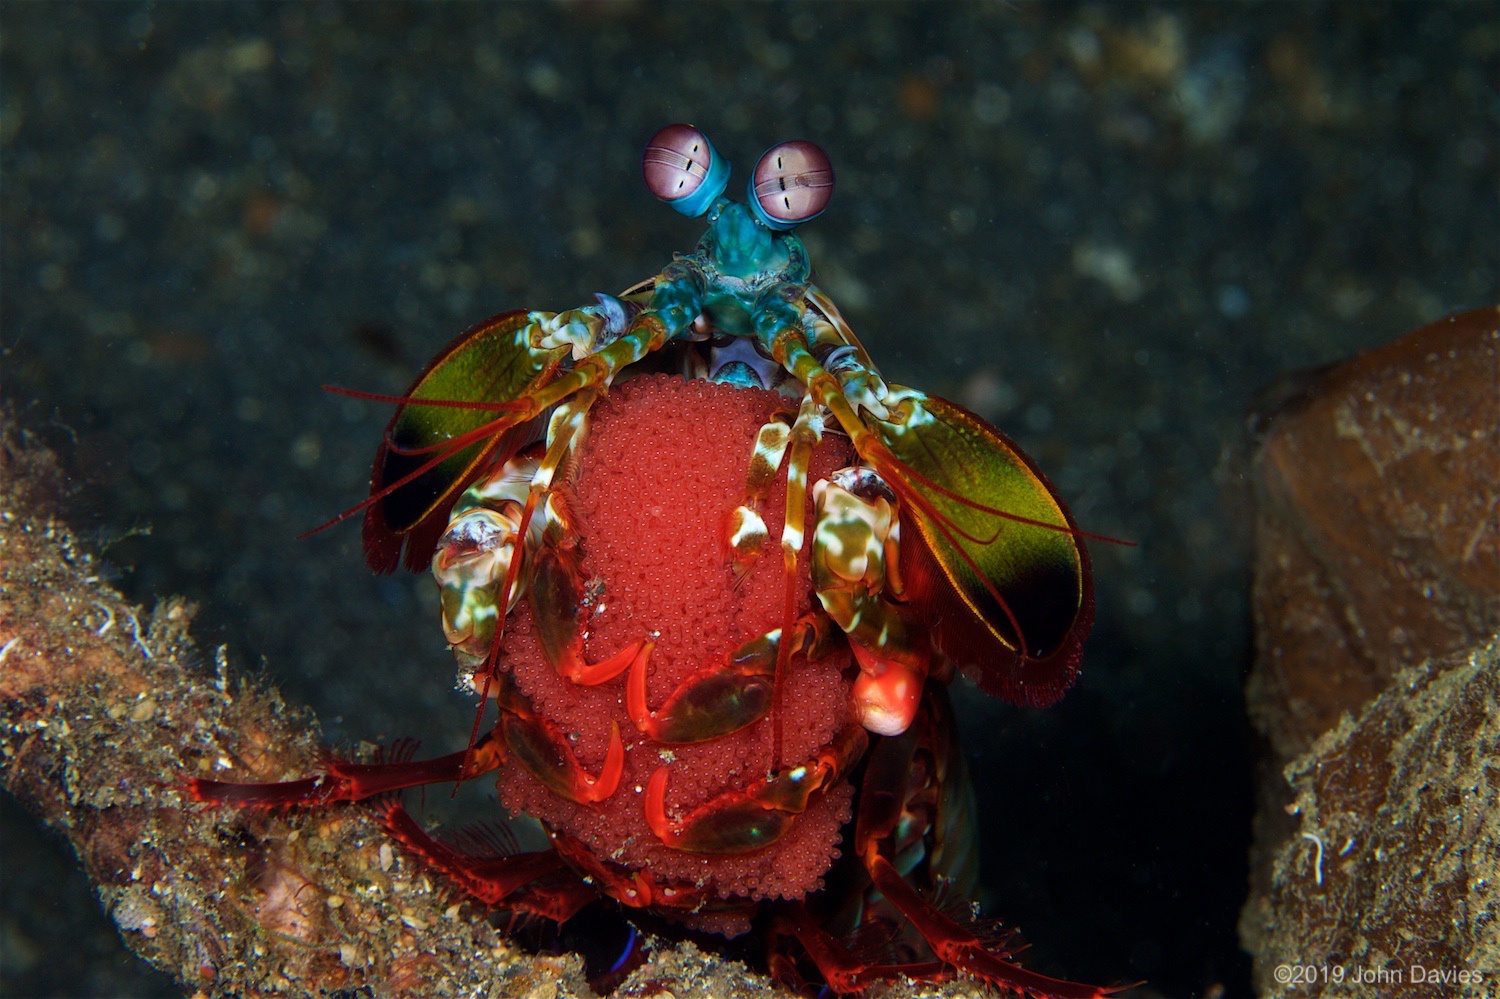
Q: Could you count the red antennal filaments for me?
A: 8